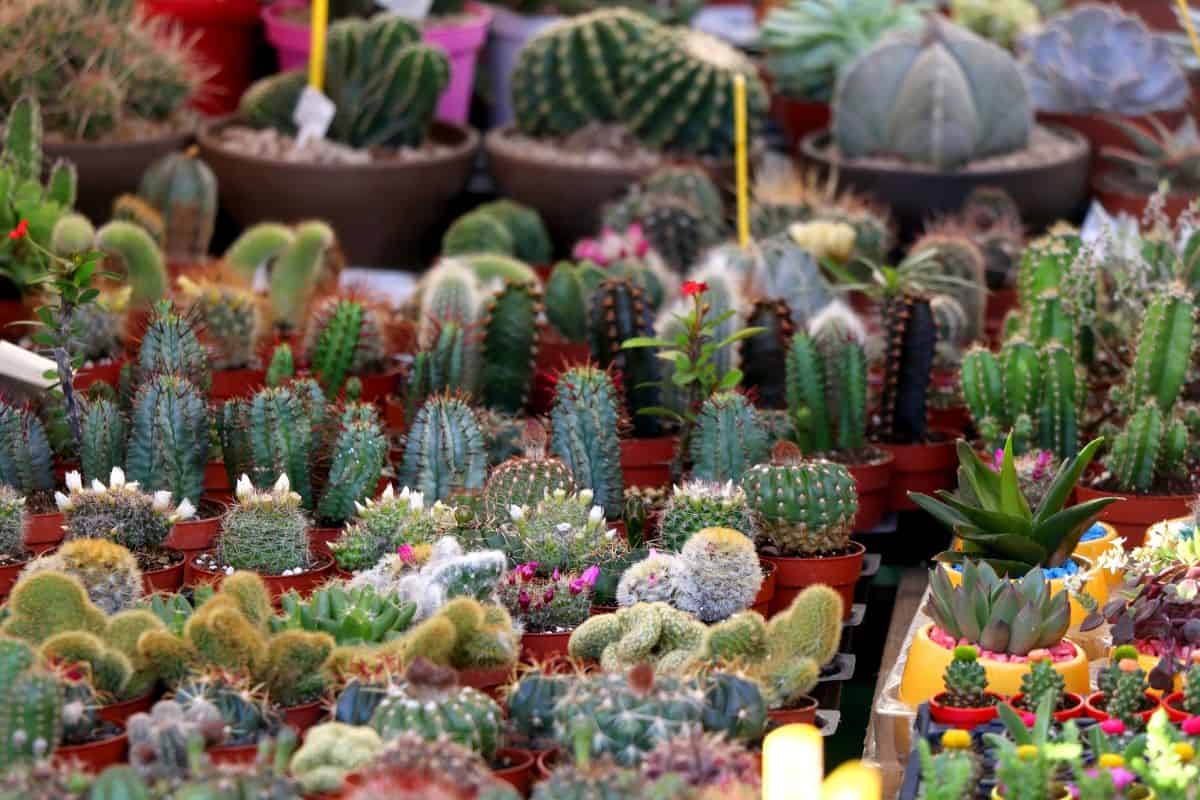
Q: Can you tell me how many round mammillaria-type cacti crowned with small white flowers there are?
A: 5